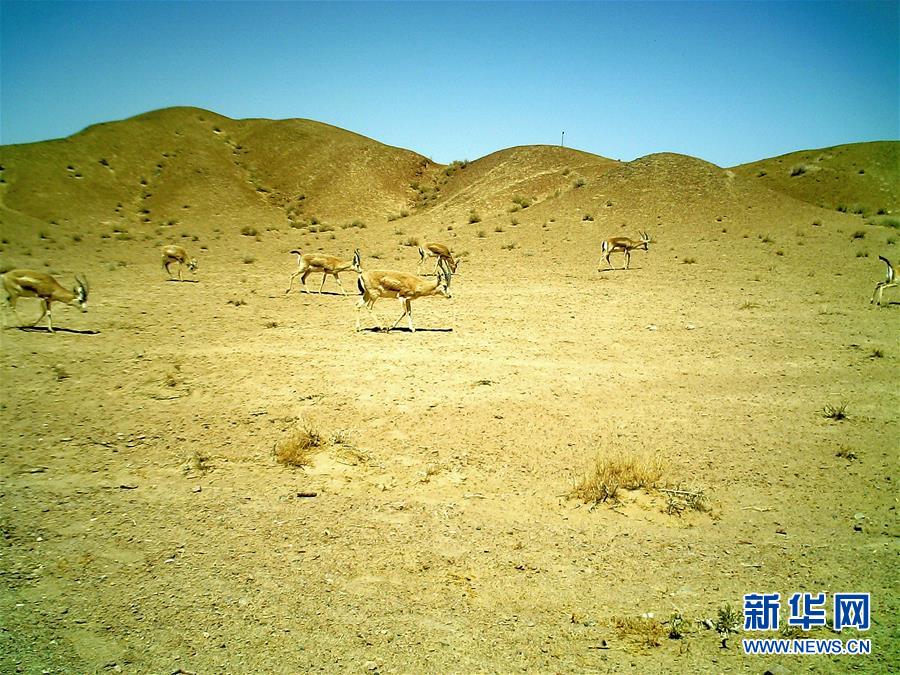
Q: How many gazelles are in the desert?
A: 7